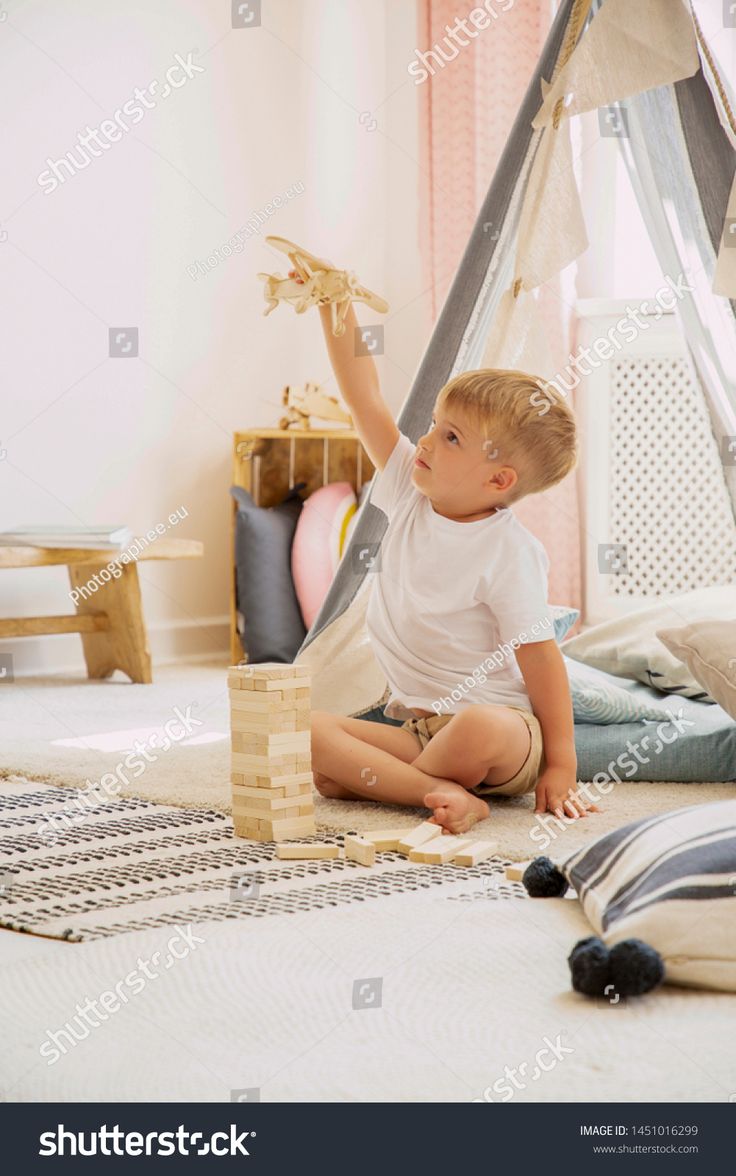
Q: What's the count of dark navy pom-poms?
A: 3